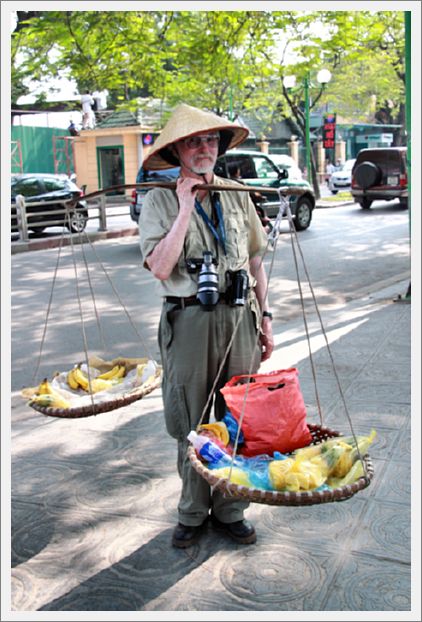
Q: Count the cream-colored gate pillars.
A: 4